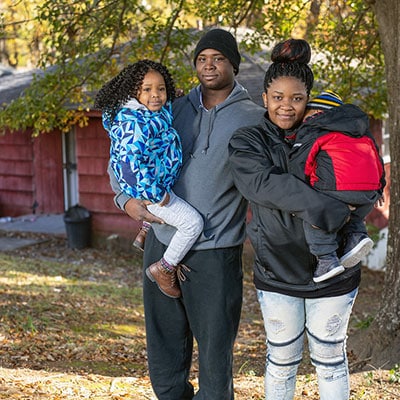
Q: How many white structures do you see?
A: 0